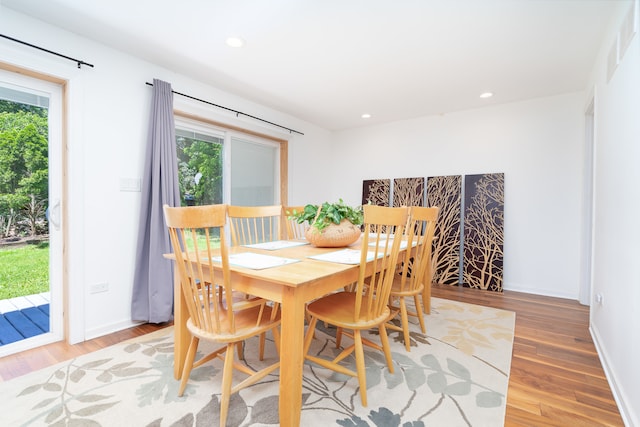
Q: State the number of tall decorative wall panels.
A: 4